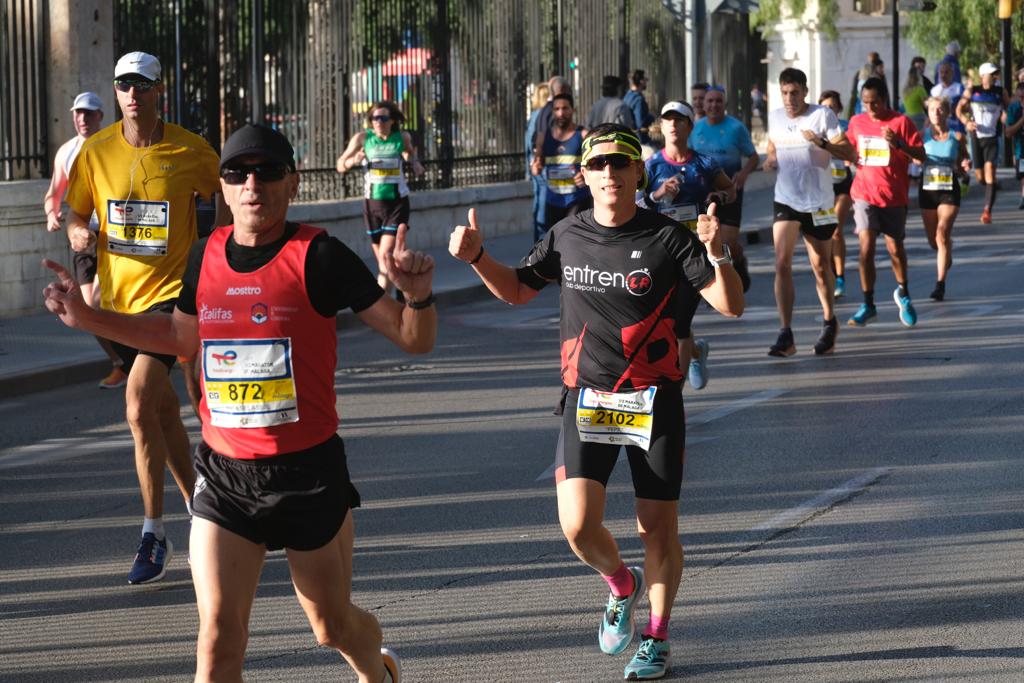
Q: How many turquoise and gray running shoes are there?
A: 2